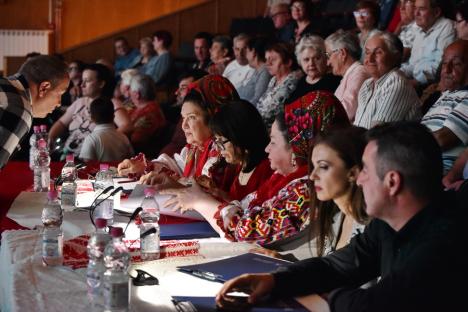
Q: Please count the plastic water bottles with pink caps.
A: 9